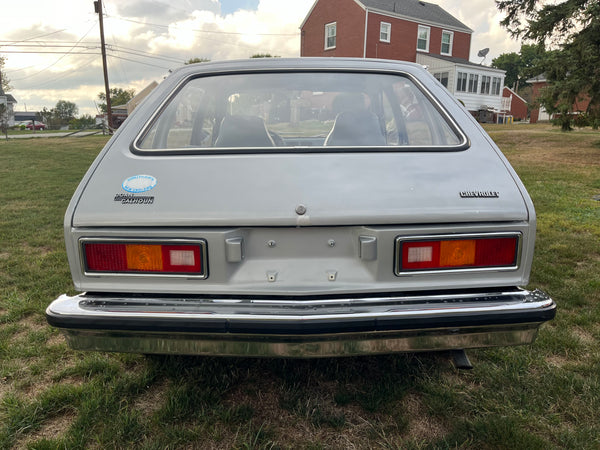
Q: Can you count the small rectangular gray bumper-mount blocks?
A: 2